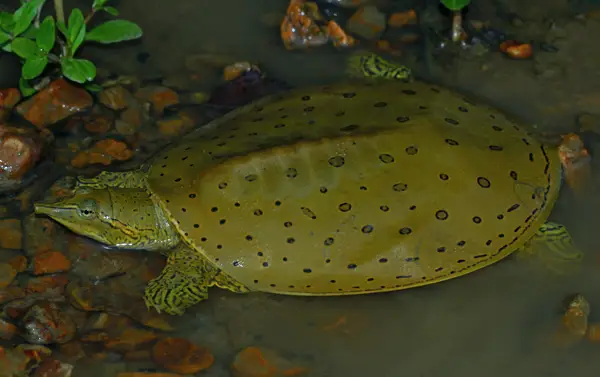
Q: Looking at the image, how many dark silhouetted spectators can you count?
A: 0